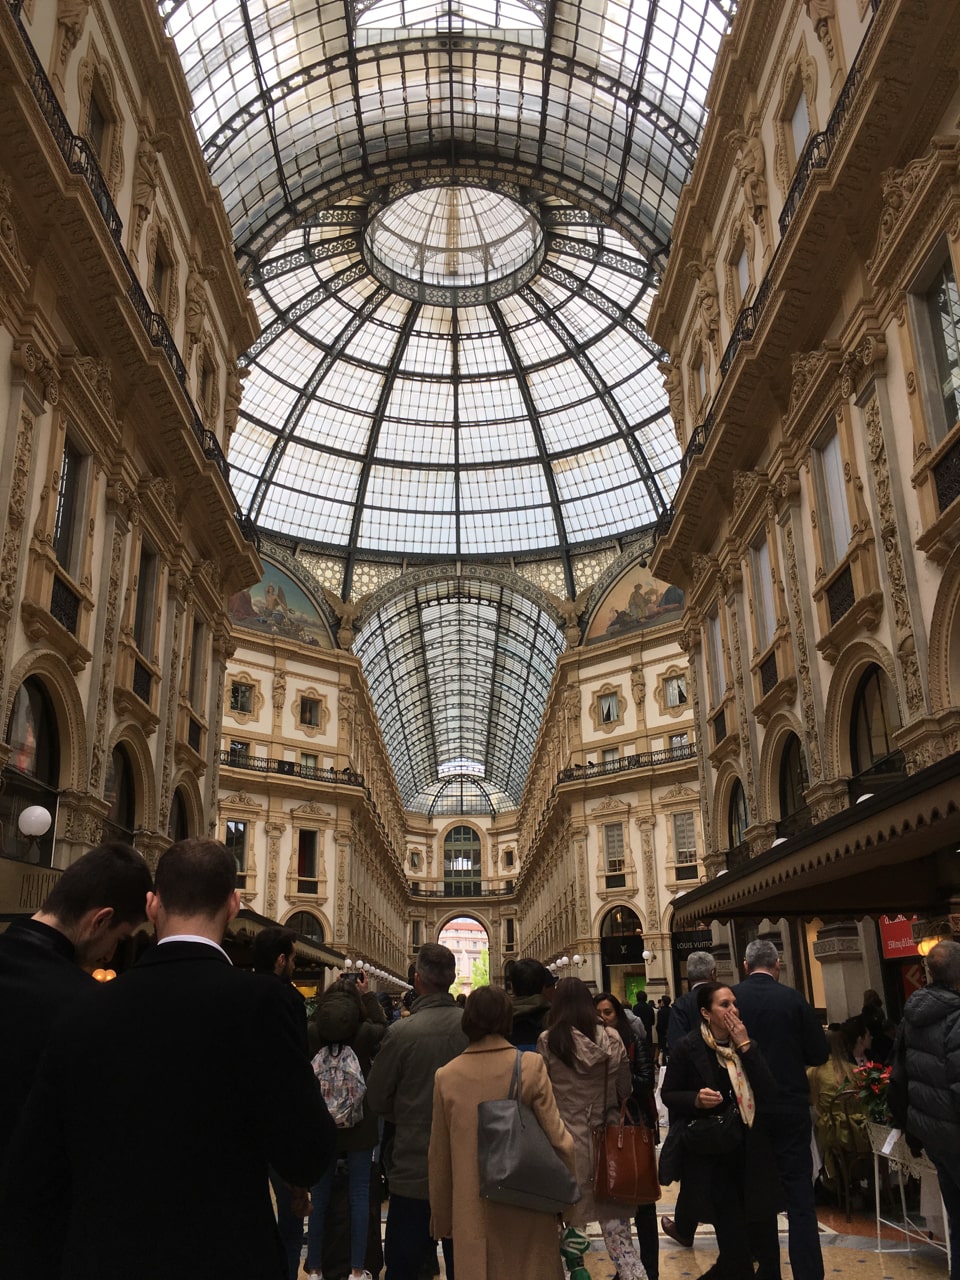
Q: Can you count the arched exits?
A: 1